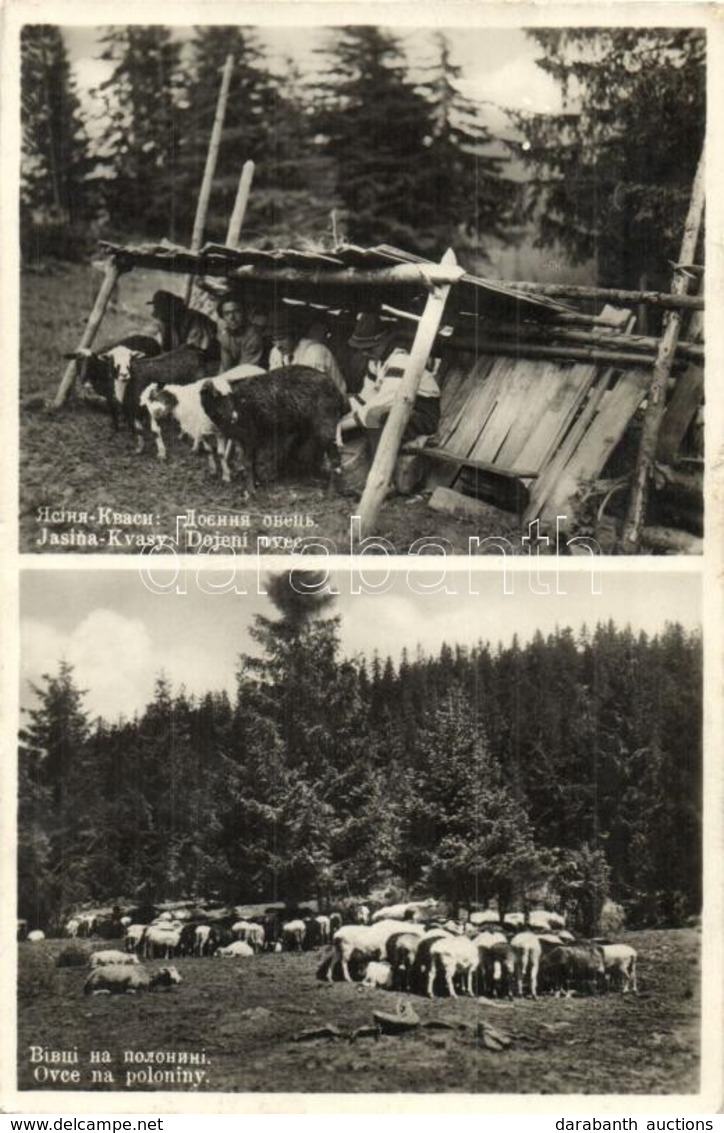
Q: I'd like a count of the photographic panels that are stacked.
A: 2